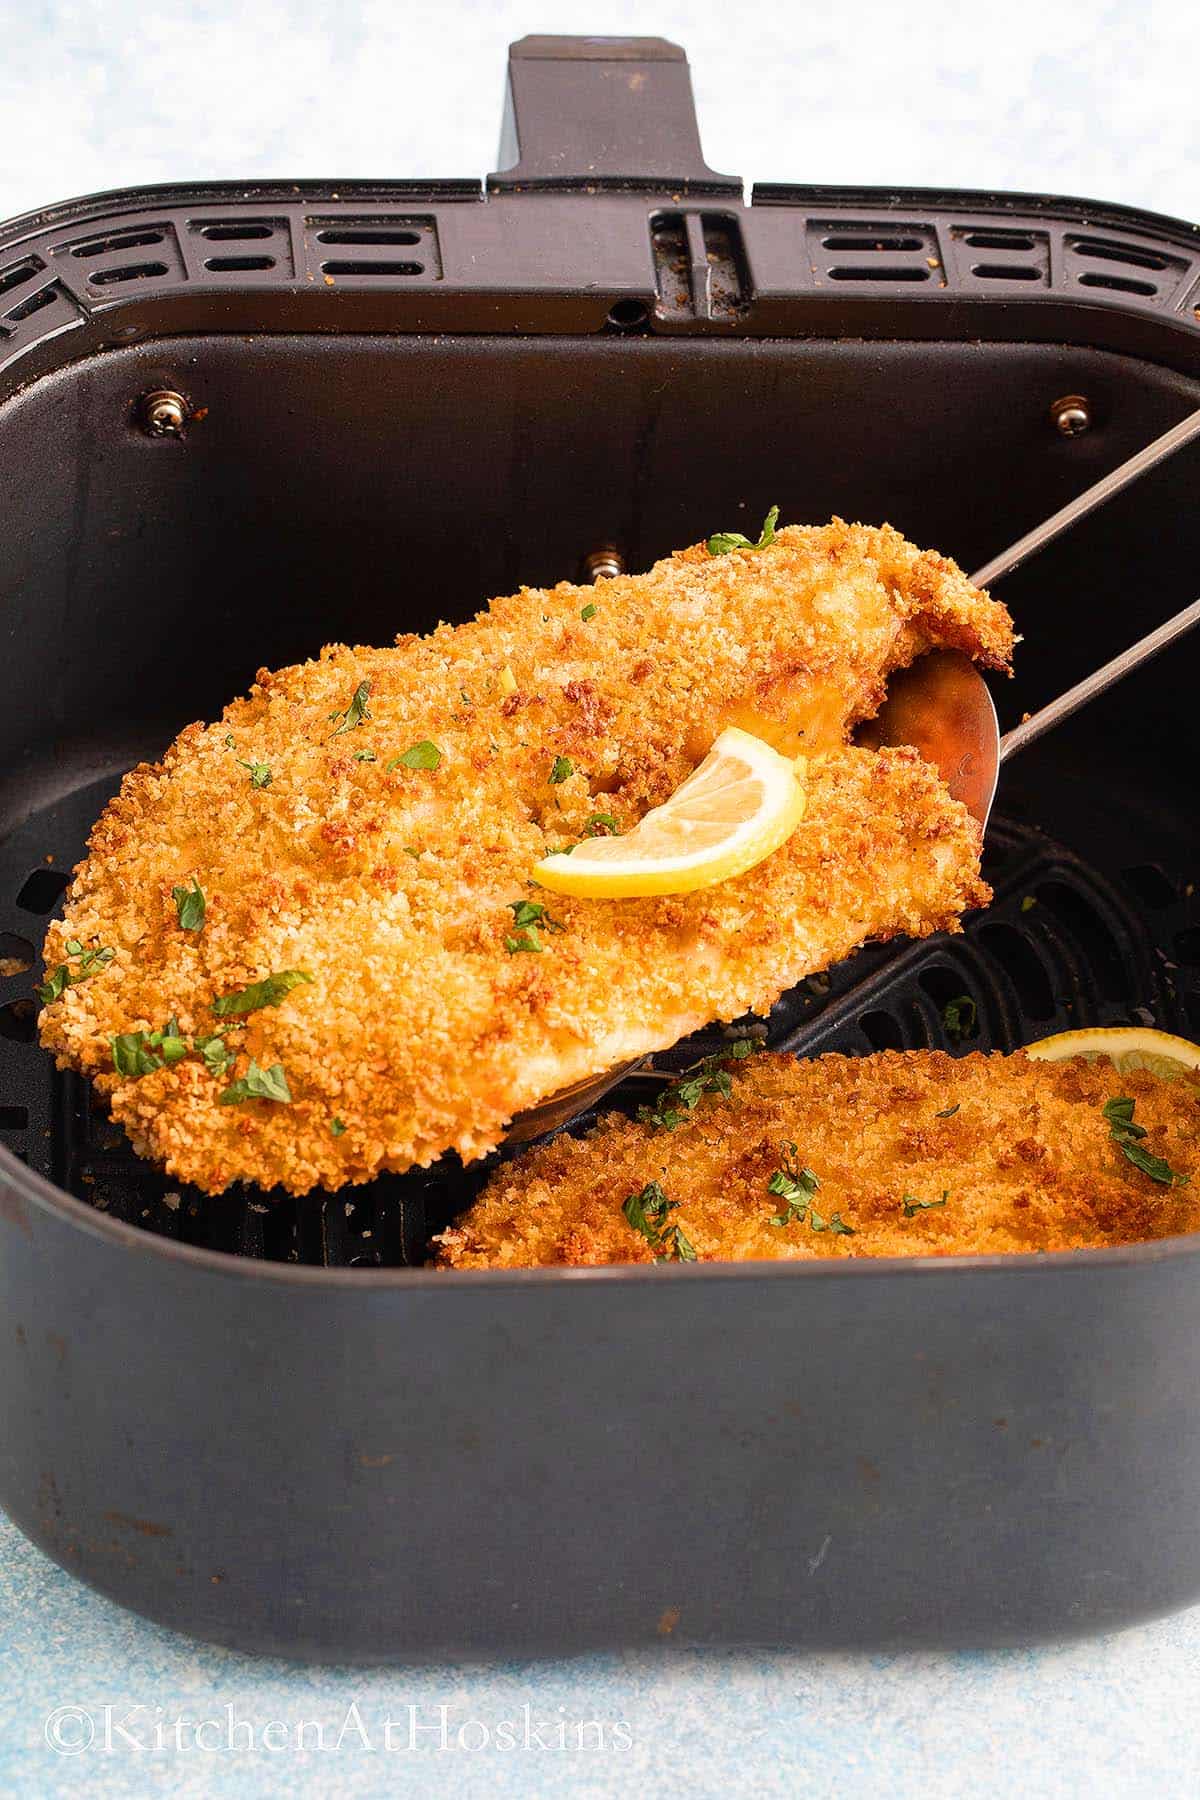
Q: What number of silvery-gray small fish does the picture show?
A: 0